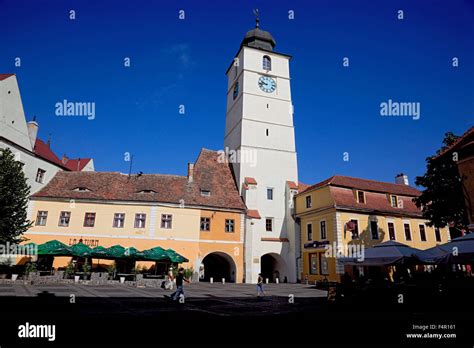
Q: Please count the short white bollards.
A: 4